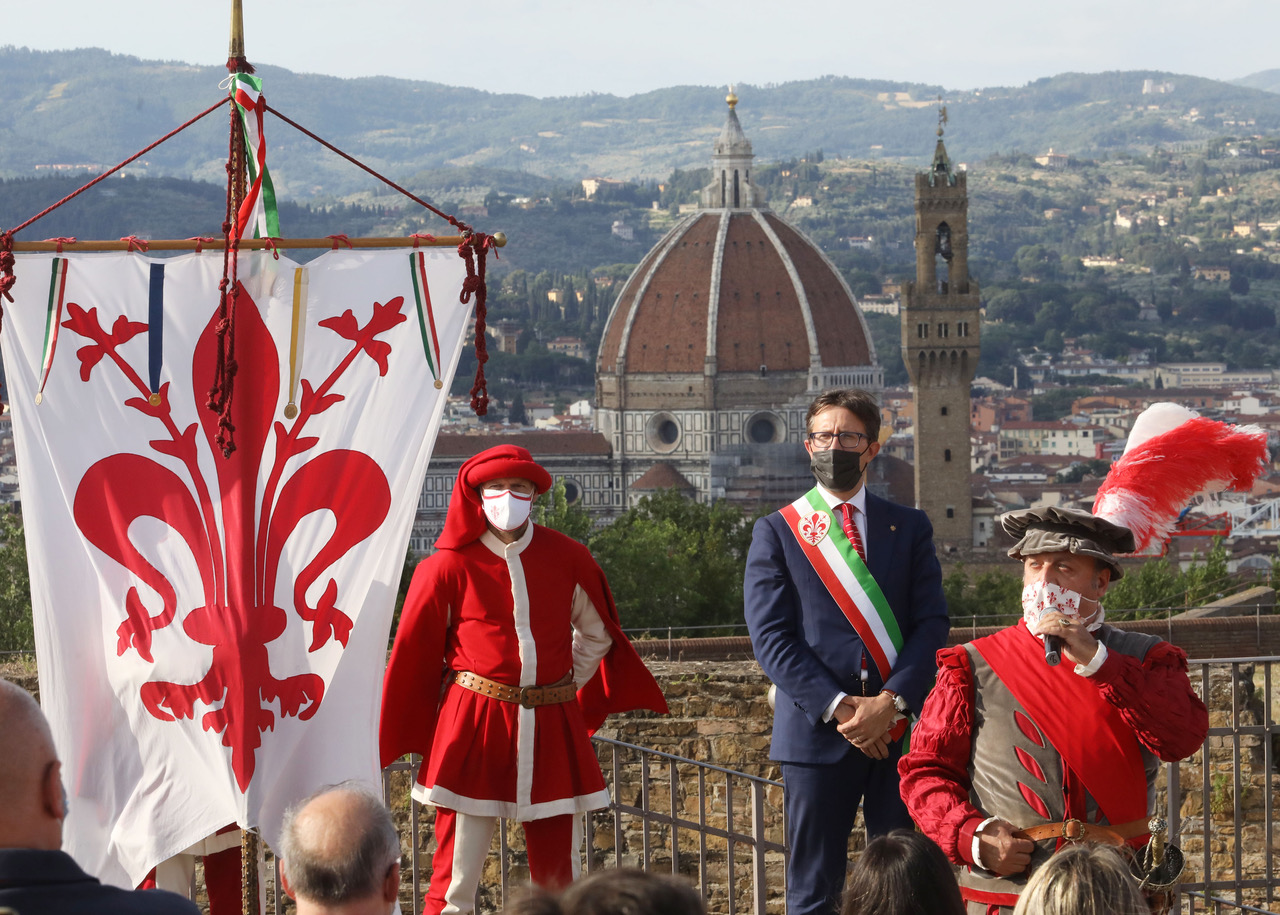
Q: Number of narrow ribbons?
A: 4